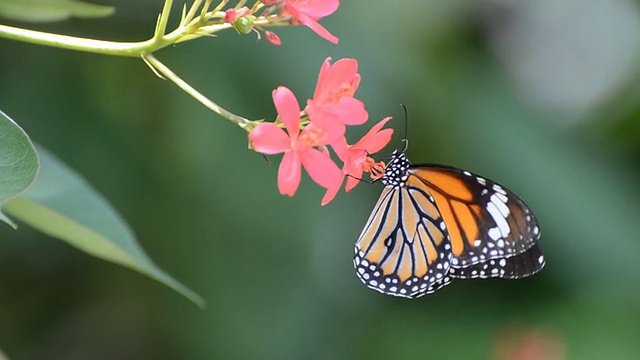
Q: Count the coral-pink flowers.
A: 4